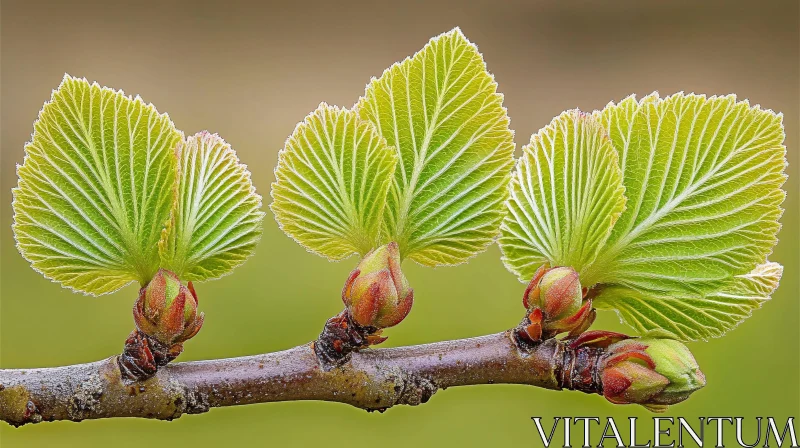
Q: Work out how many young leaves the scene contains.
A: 7